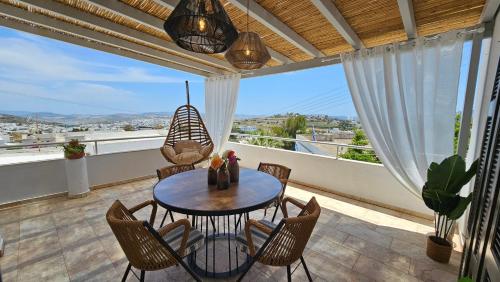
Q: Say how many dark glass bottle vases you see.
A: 3